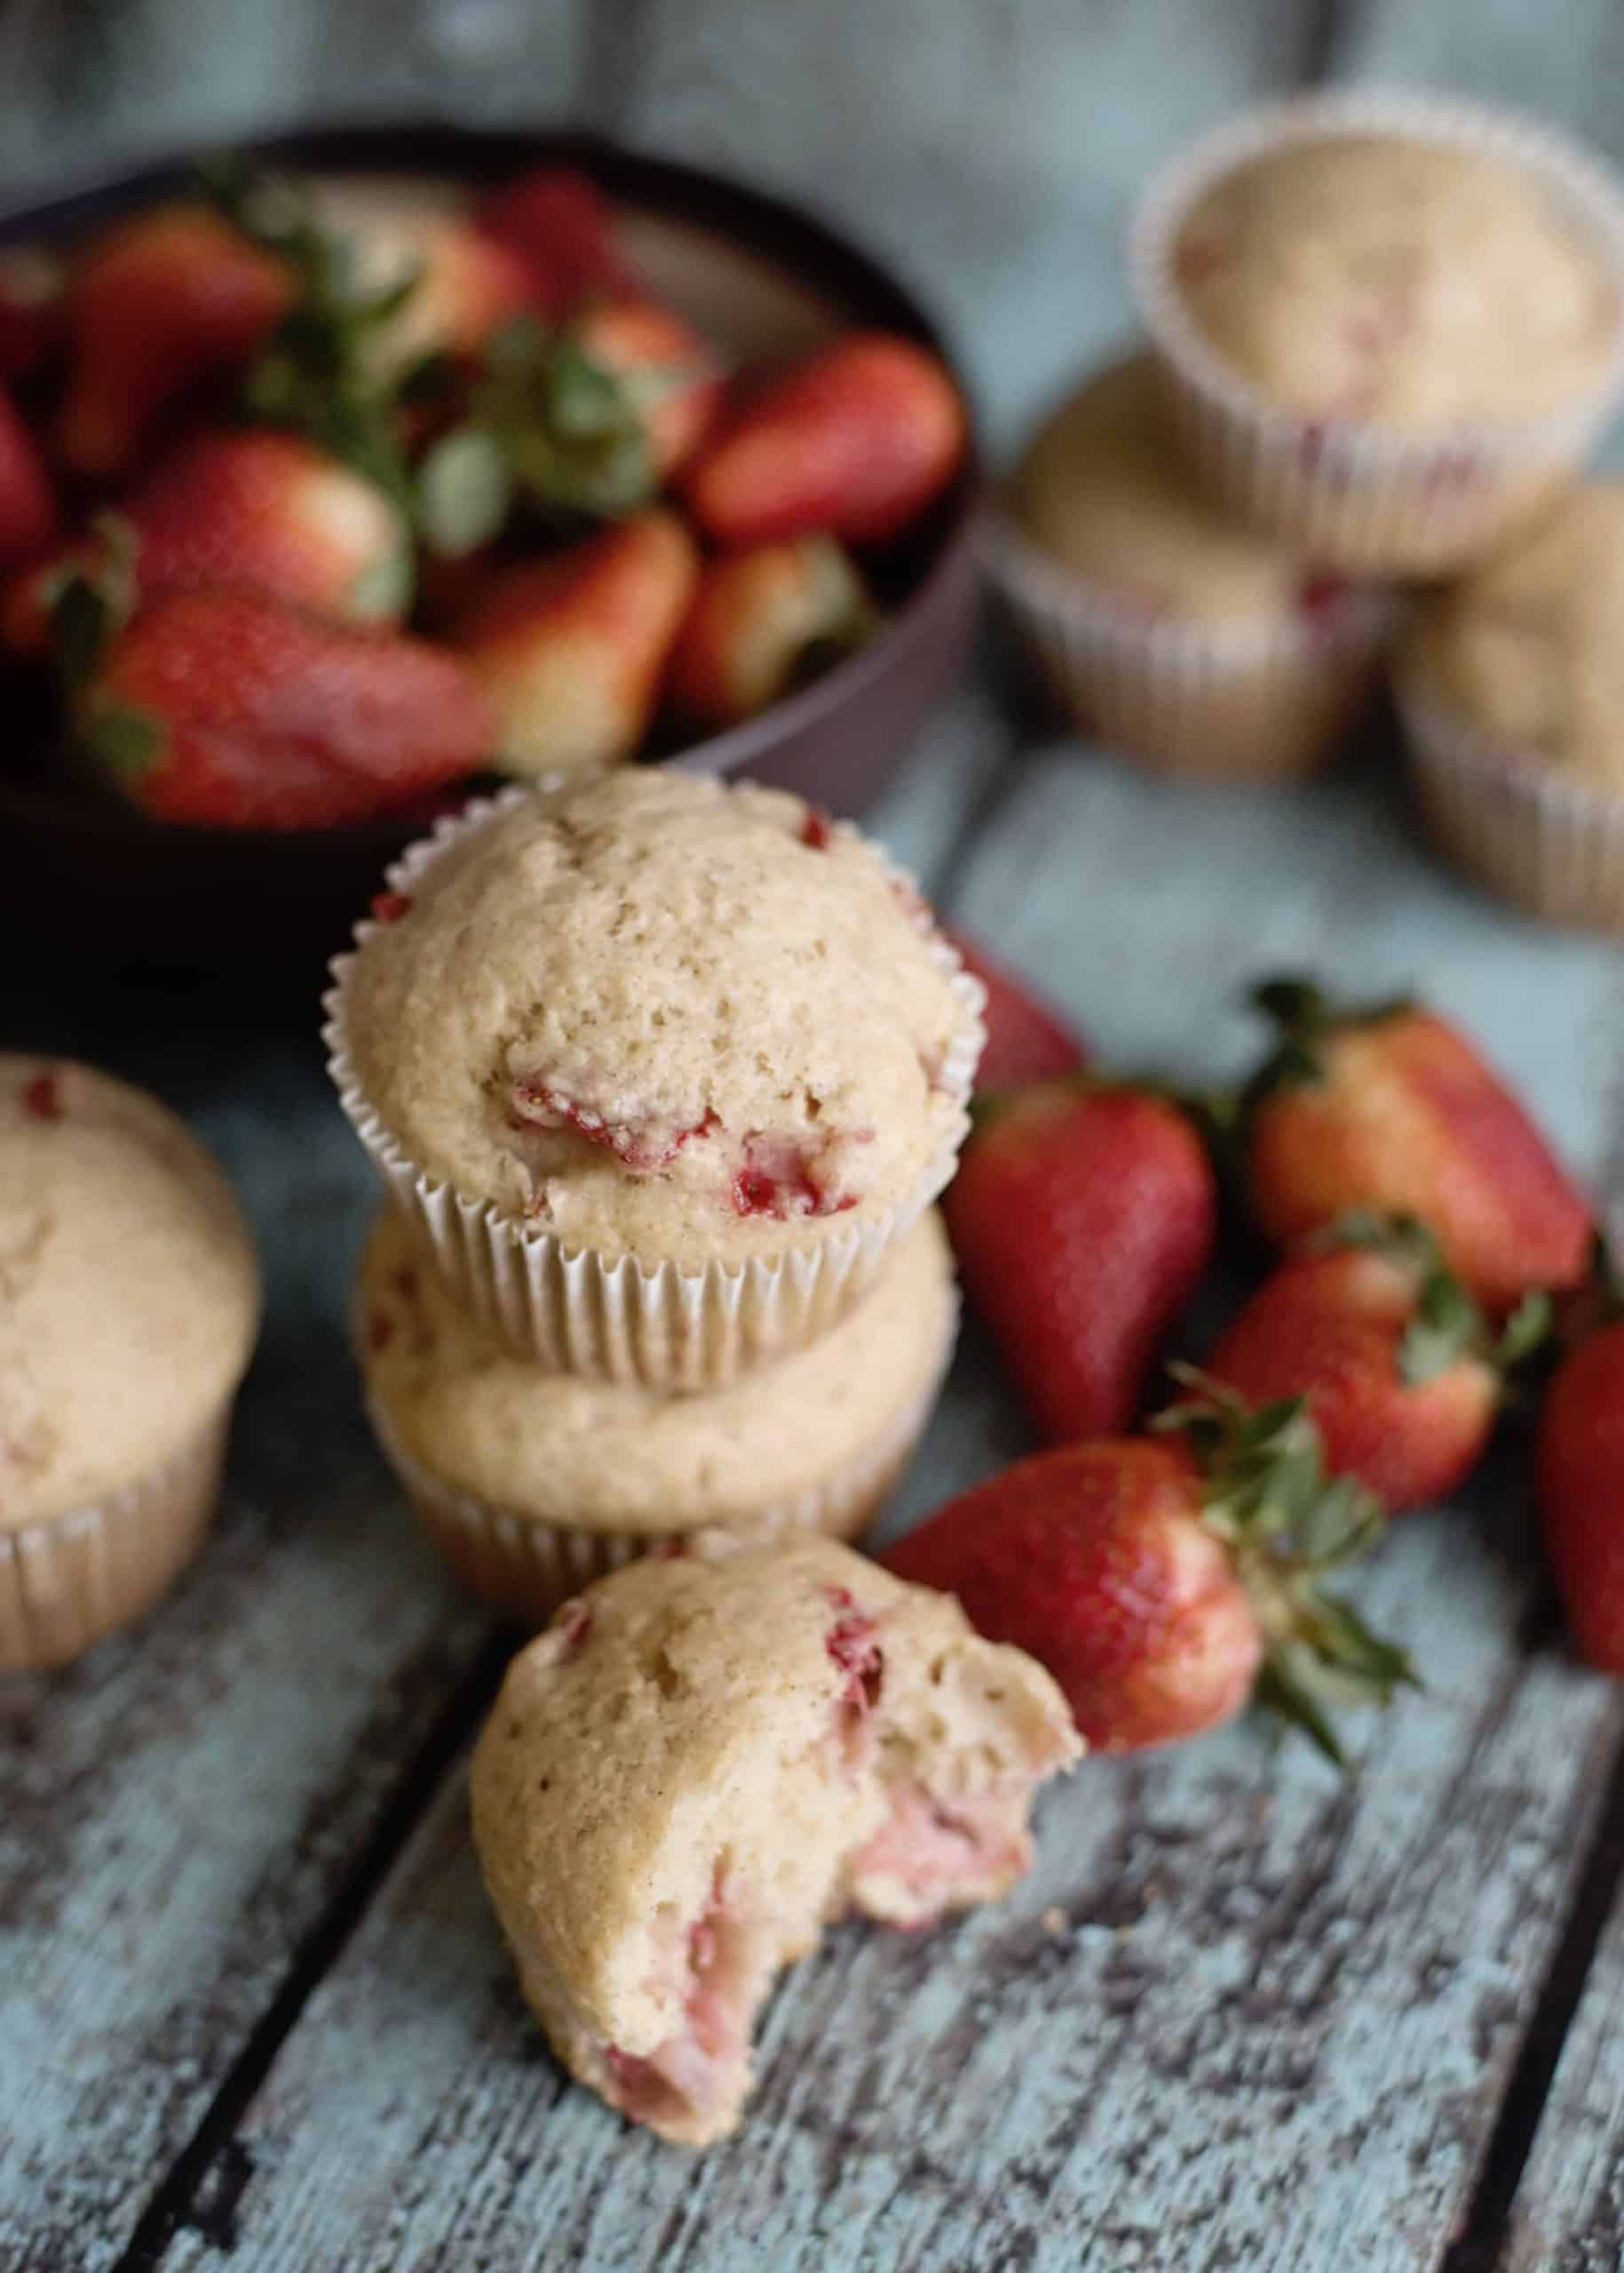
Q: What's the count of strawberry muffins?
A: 7